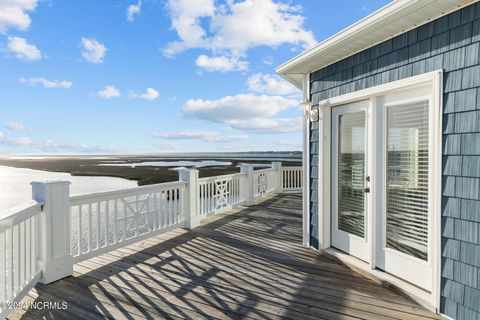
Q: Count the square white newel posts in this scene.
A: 4